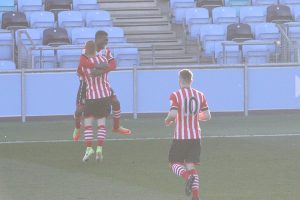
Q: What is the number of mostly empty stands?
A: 2